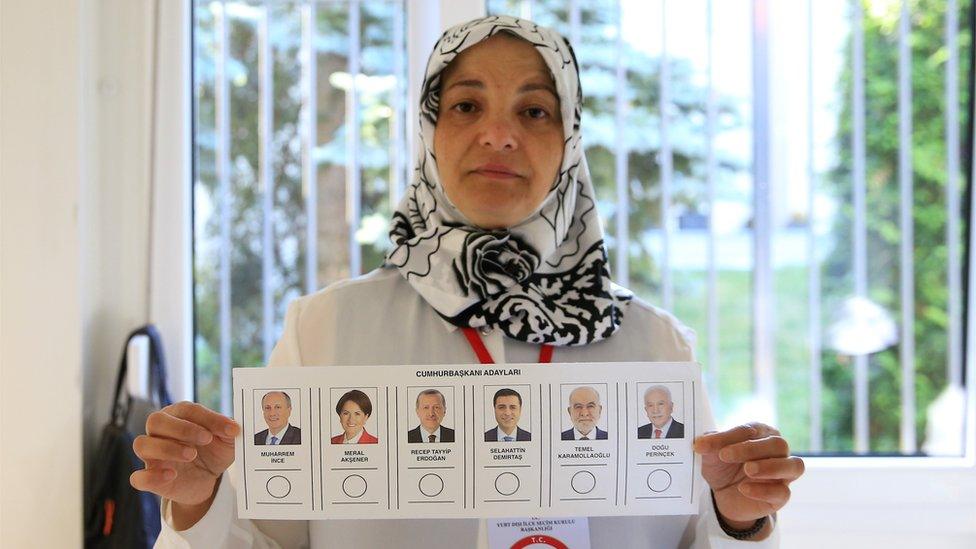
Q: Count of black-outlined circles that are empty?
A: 6